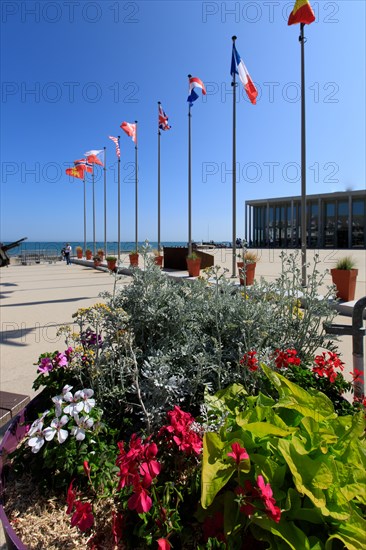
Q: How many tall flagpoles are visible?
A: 9